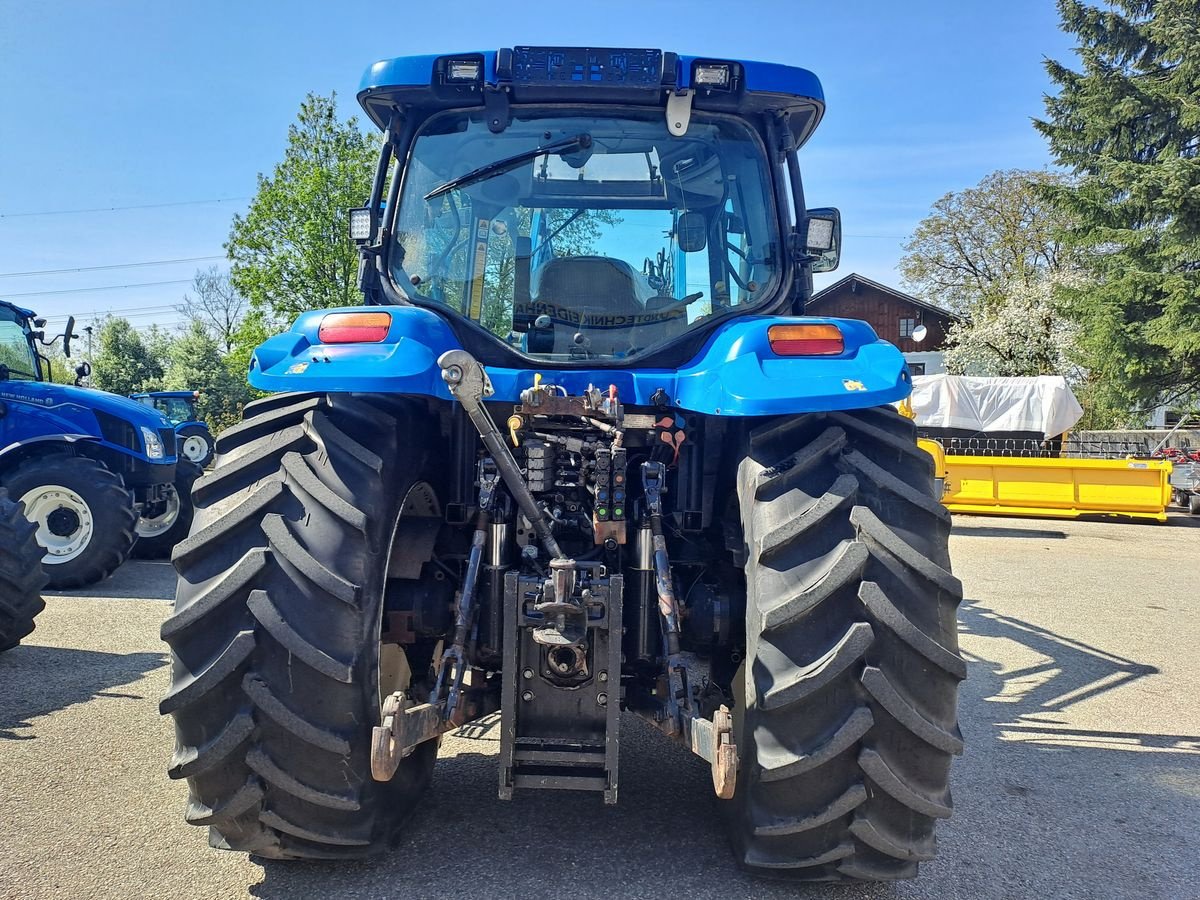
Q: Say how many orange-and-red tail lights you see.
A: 2